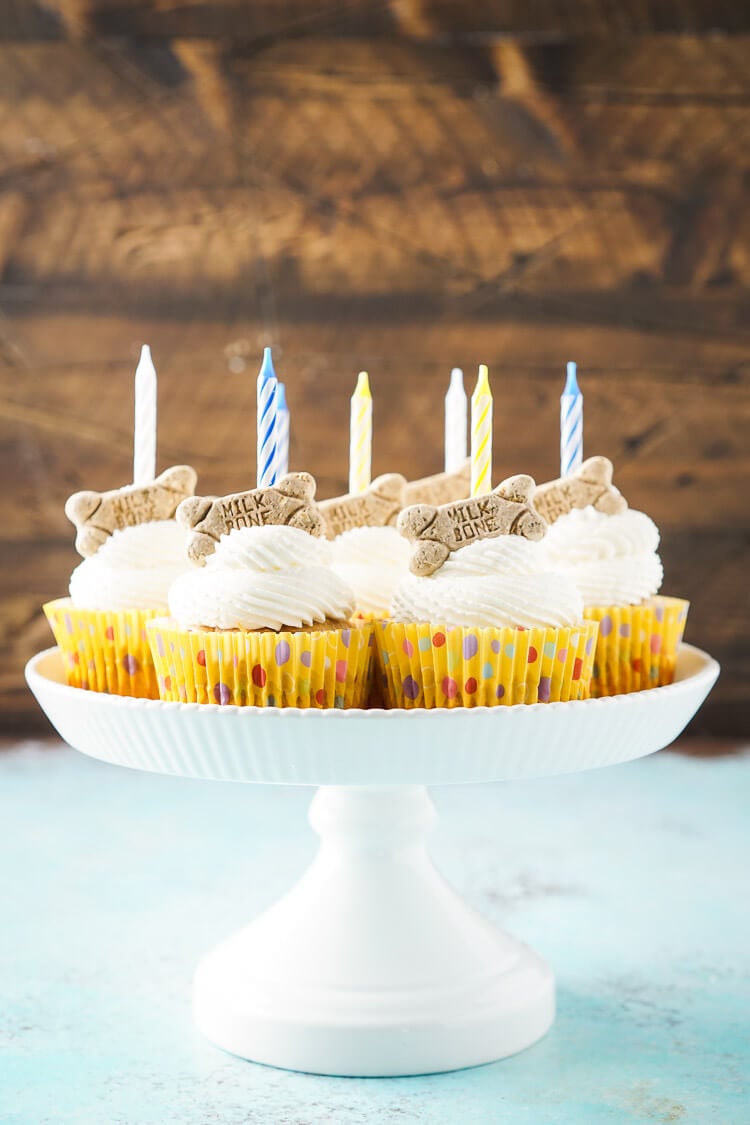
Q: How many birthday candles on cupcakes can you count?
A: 7